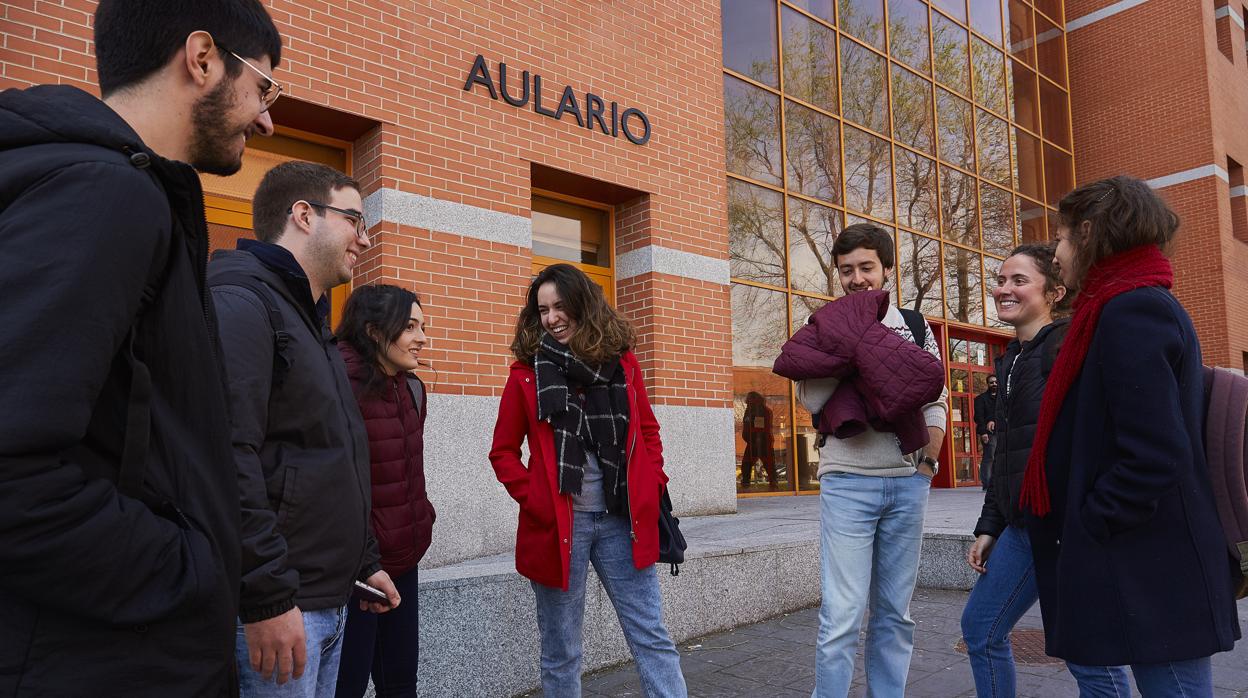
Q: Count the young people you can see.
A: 7